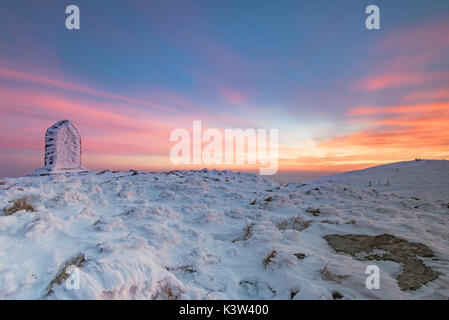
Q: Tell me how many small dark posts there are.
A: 5